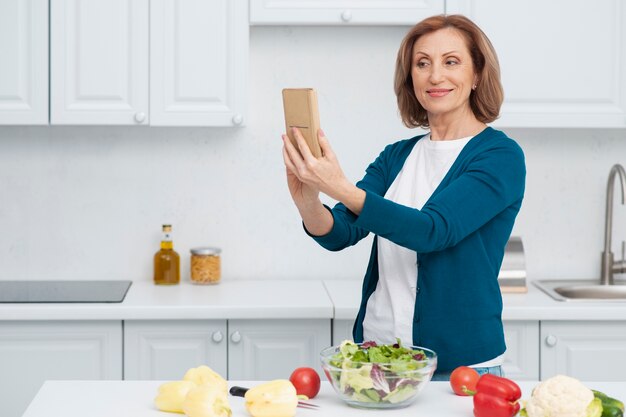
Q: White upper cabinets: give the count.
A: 5